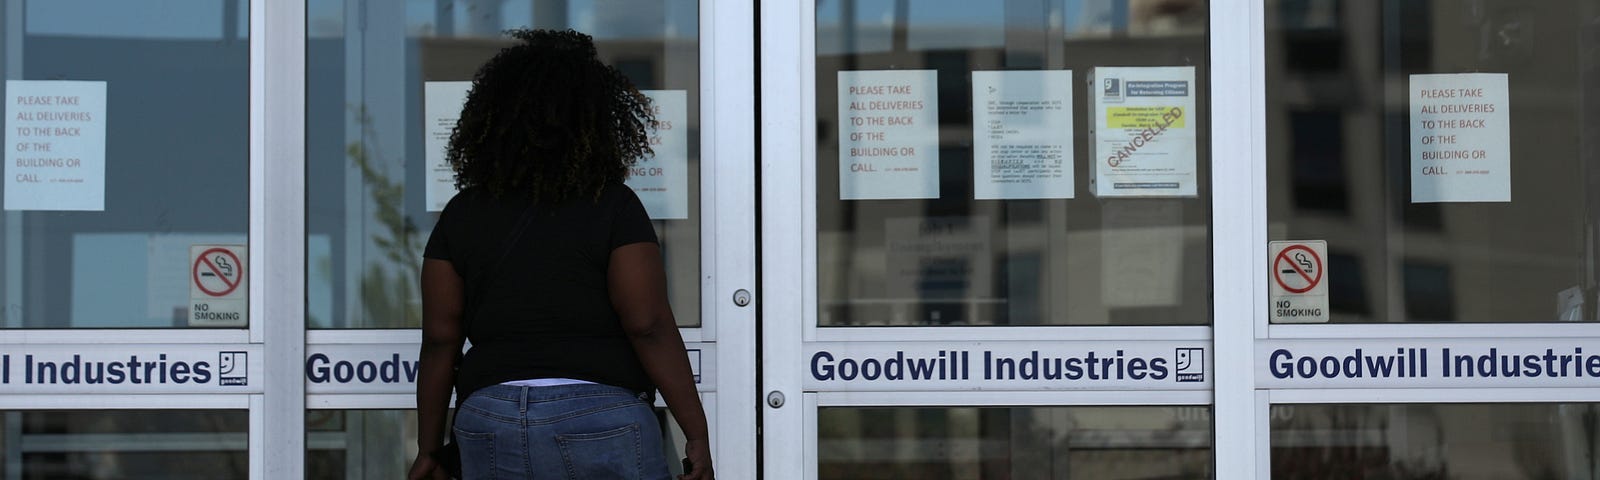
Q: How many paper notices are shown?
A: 7